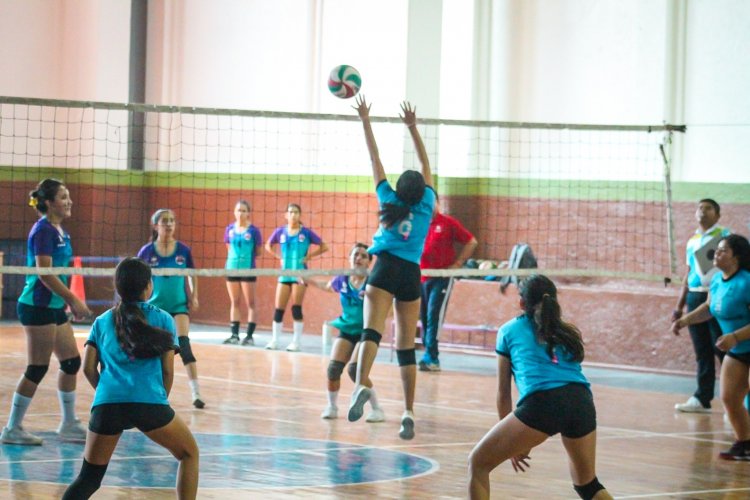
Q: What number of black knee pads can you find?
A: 11